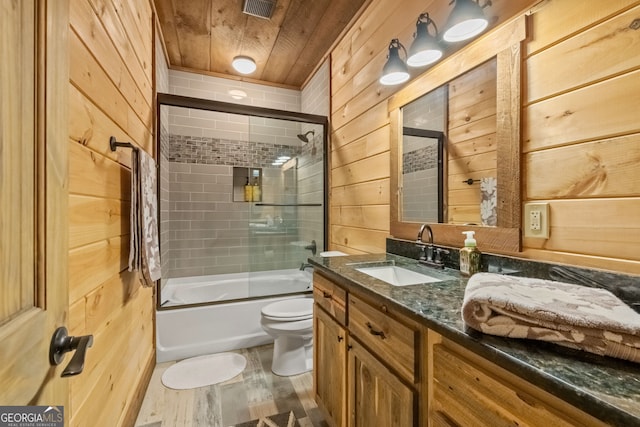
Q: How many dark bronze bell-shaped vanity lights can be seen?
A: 3